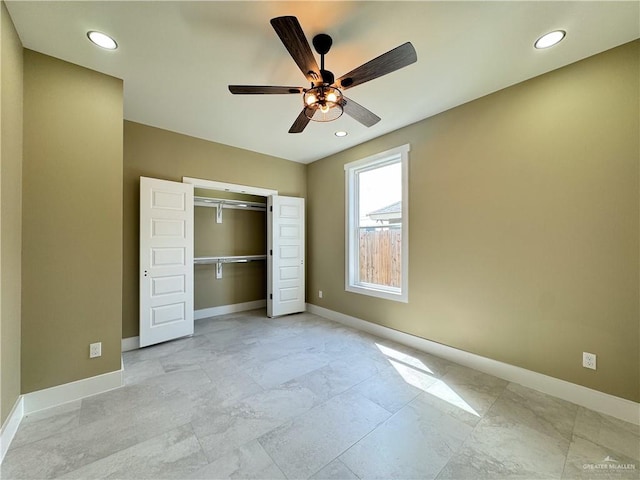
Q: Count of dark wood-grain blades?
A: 5